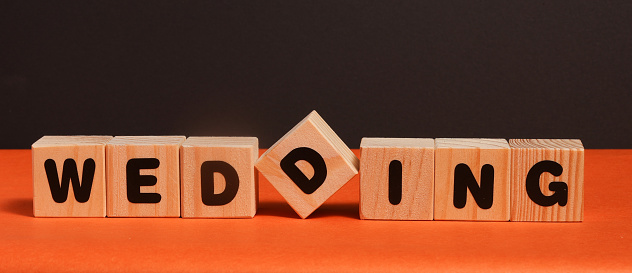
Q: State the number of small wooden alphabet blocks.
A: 7